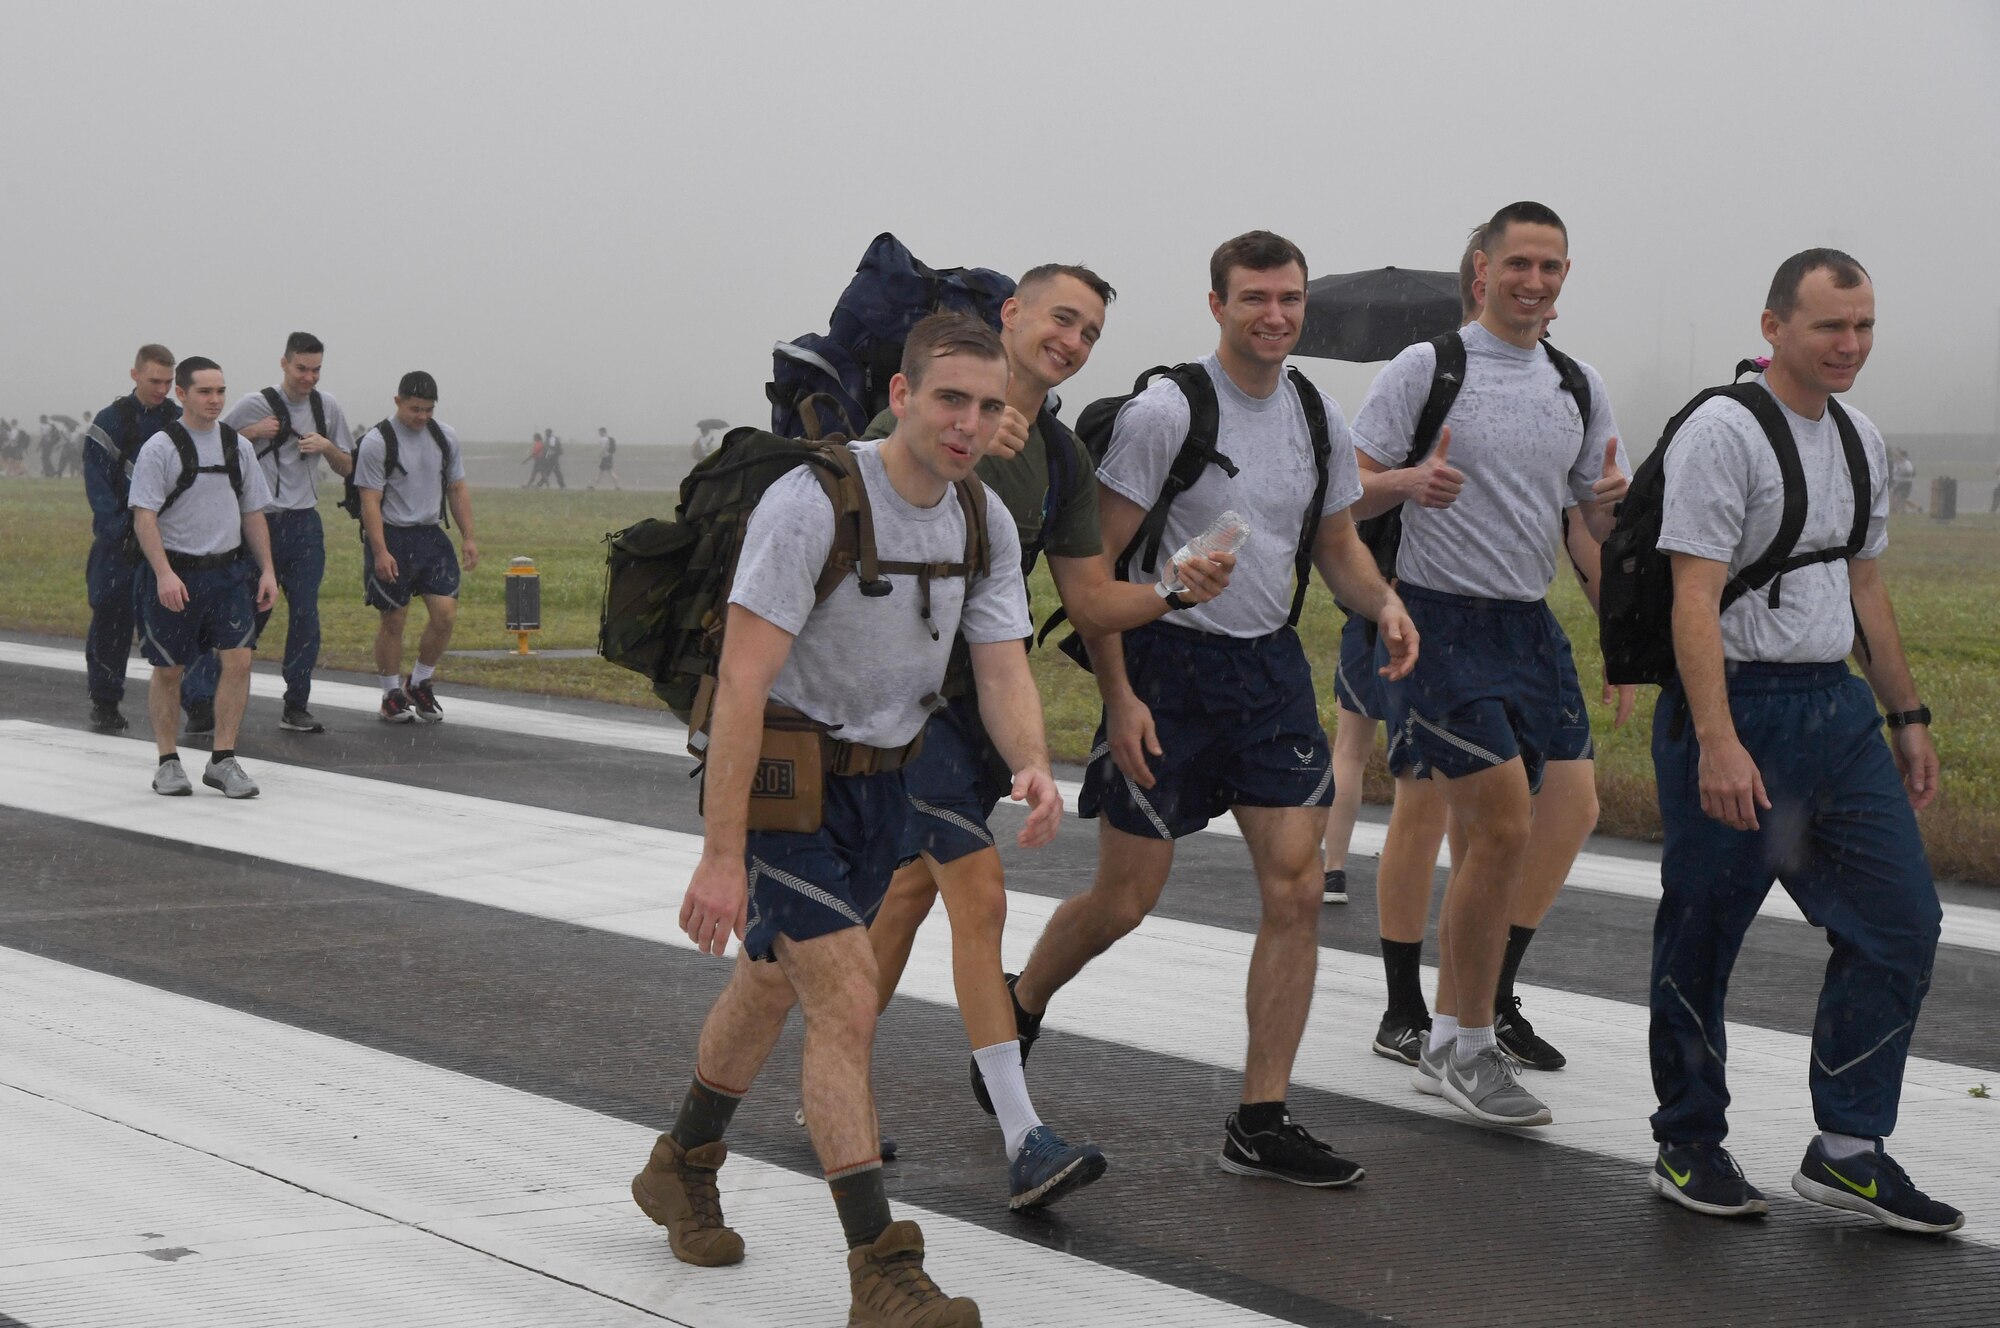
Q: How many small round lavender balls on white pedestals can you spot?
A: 0